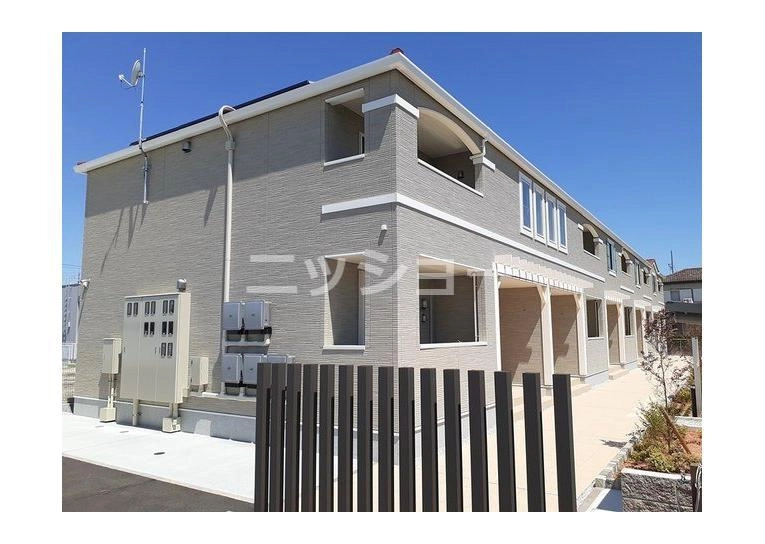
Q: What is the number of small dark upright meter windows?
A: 12